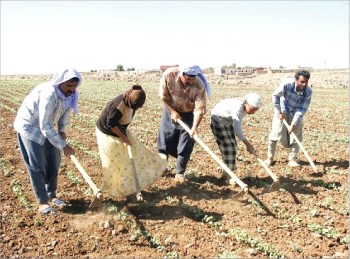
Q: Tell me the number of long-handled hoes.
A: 5